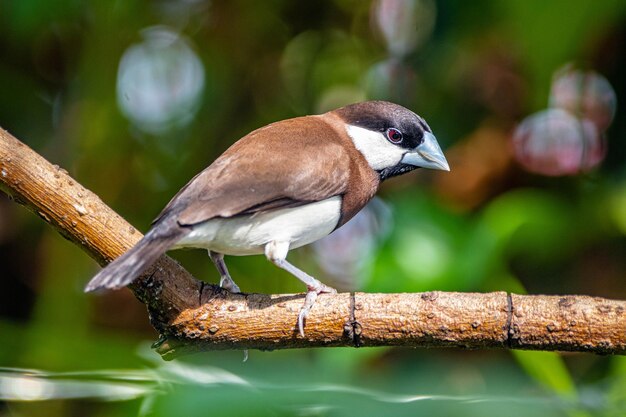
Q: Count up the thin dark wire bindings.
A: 2